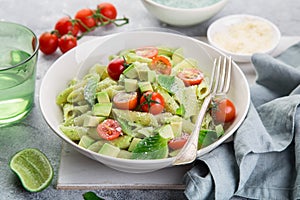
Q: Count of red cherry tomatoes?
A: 14